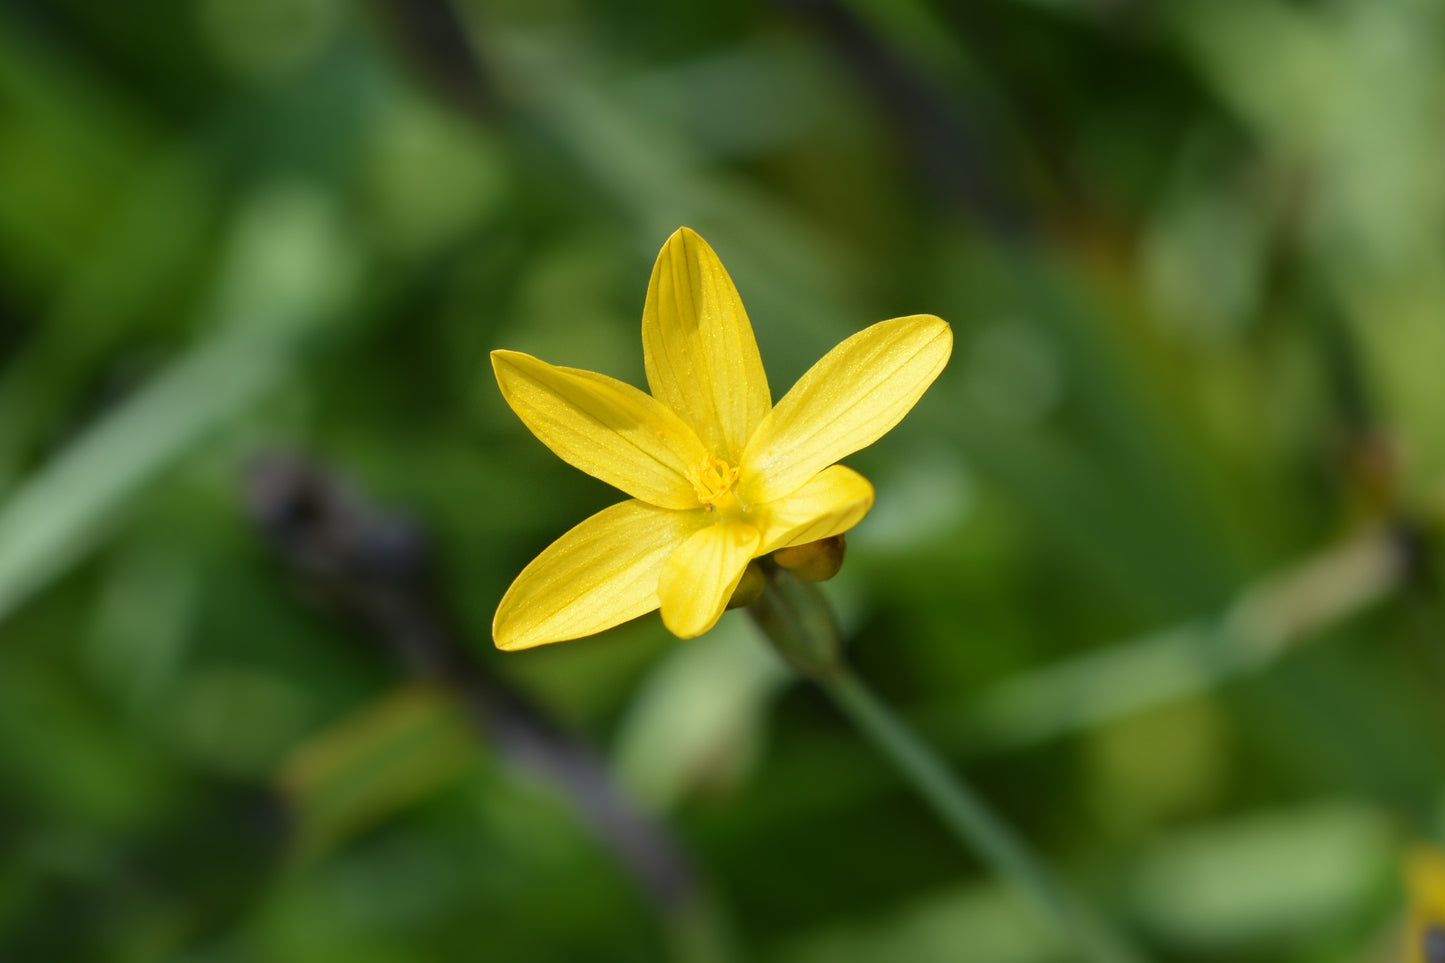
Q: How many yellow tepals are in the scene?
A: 6